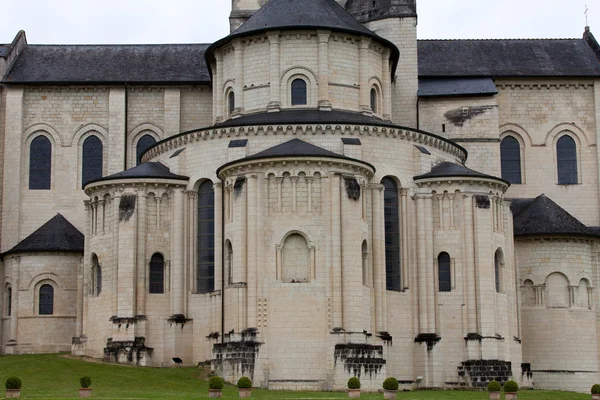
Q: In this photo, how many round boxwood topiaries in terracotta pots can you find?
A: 9